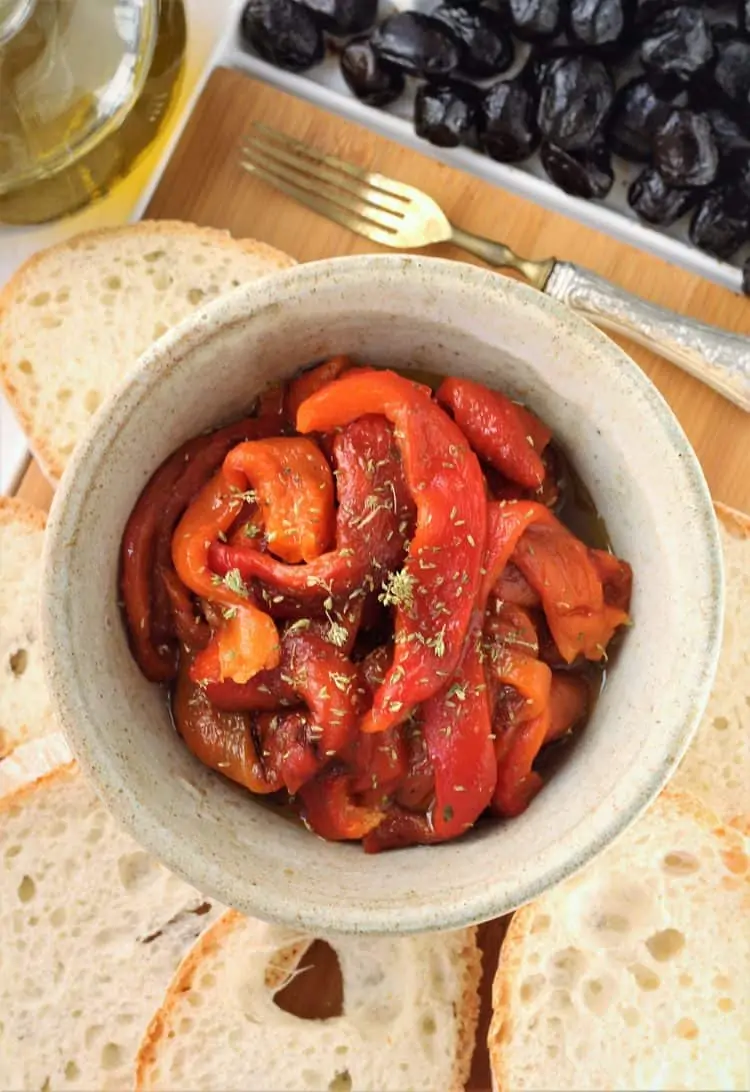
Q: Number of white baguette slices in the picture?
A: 6